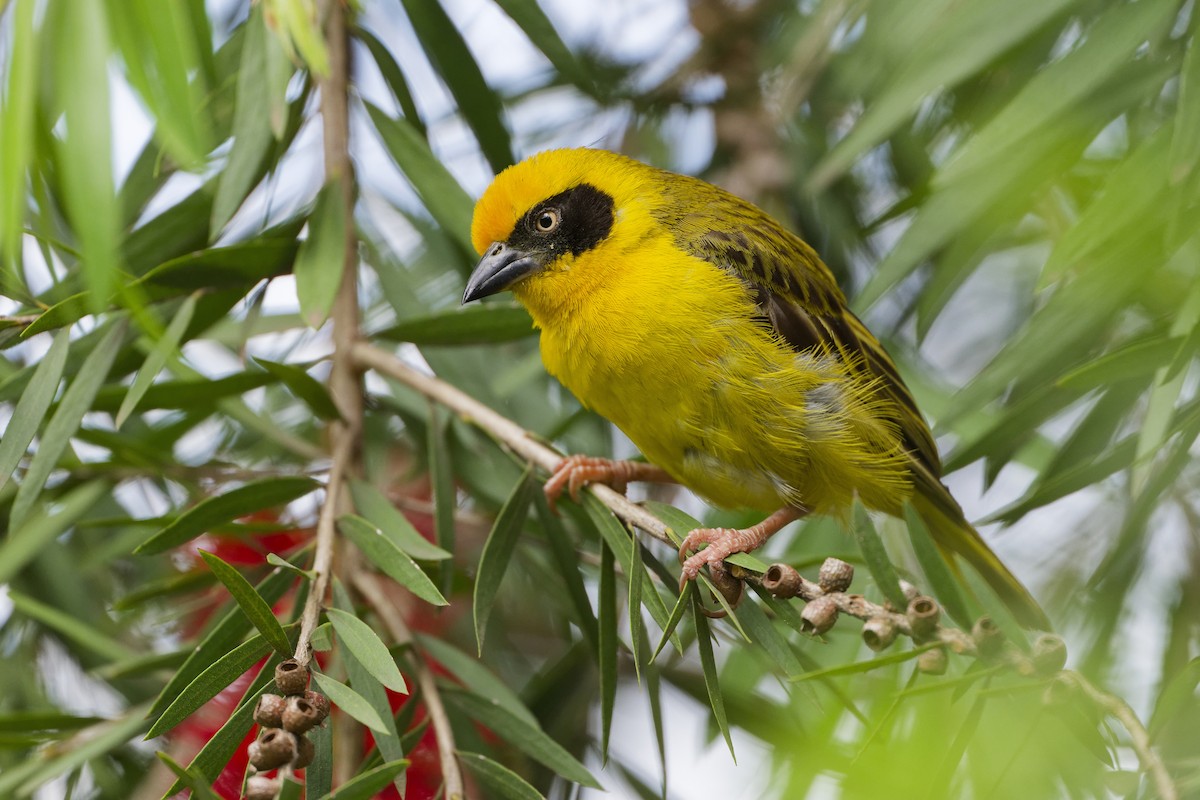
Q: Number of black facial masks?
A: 1